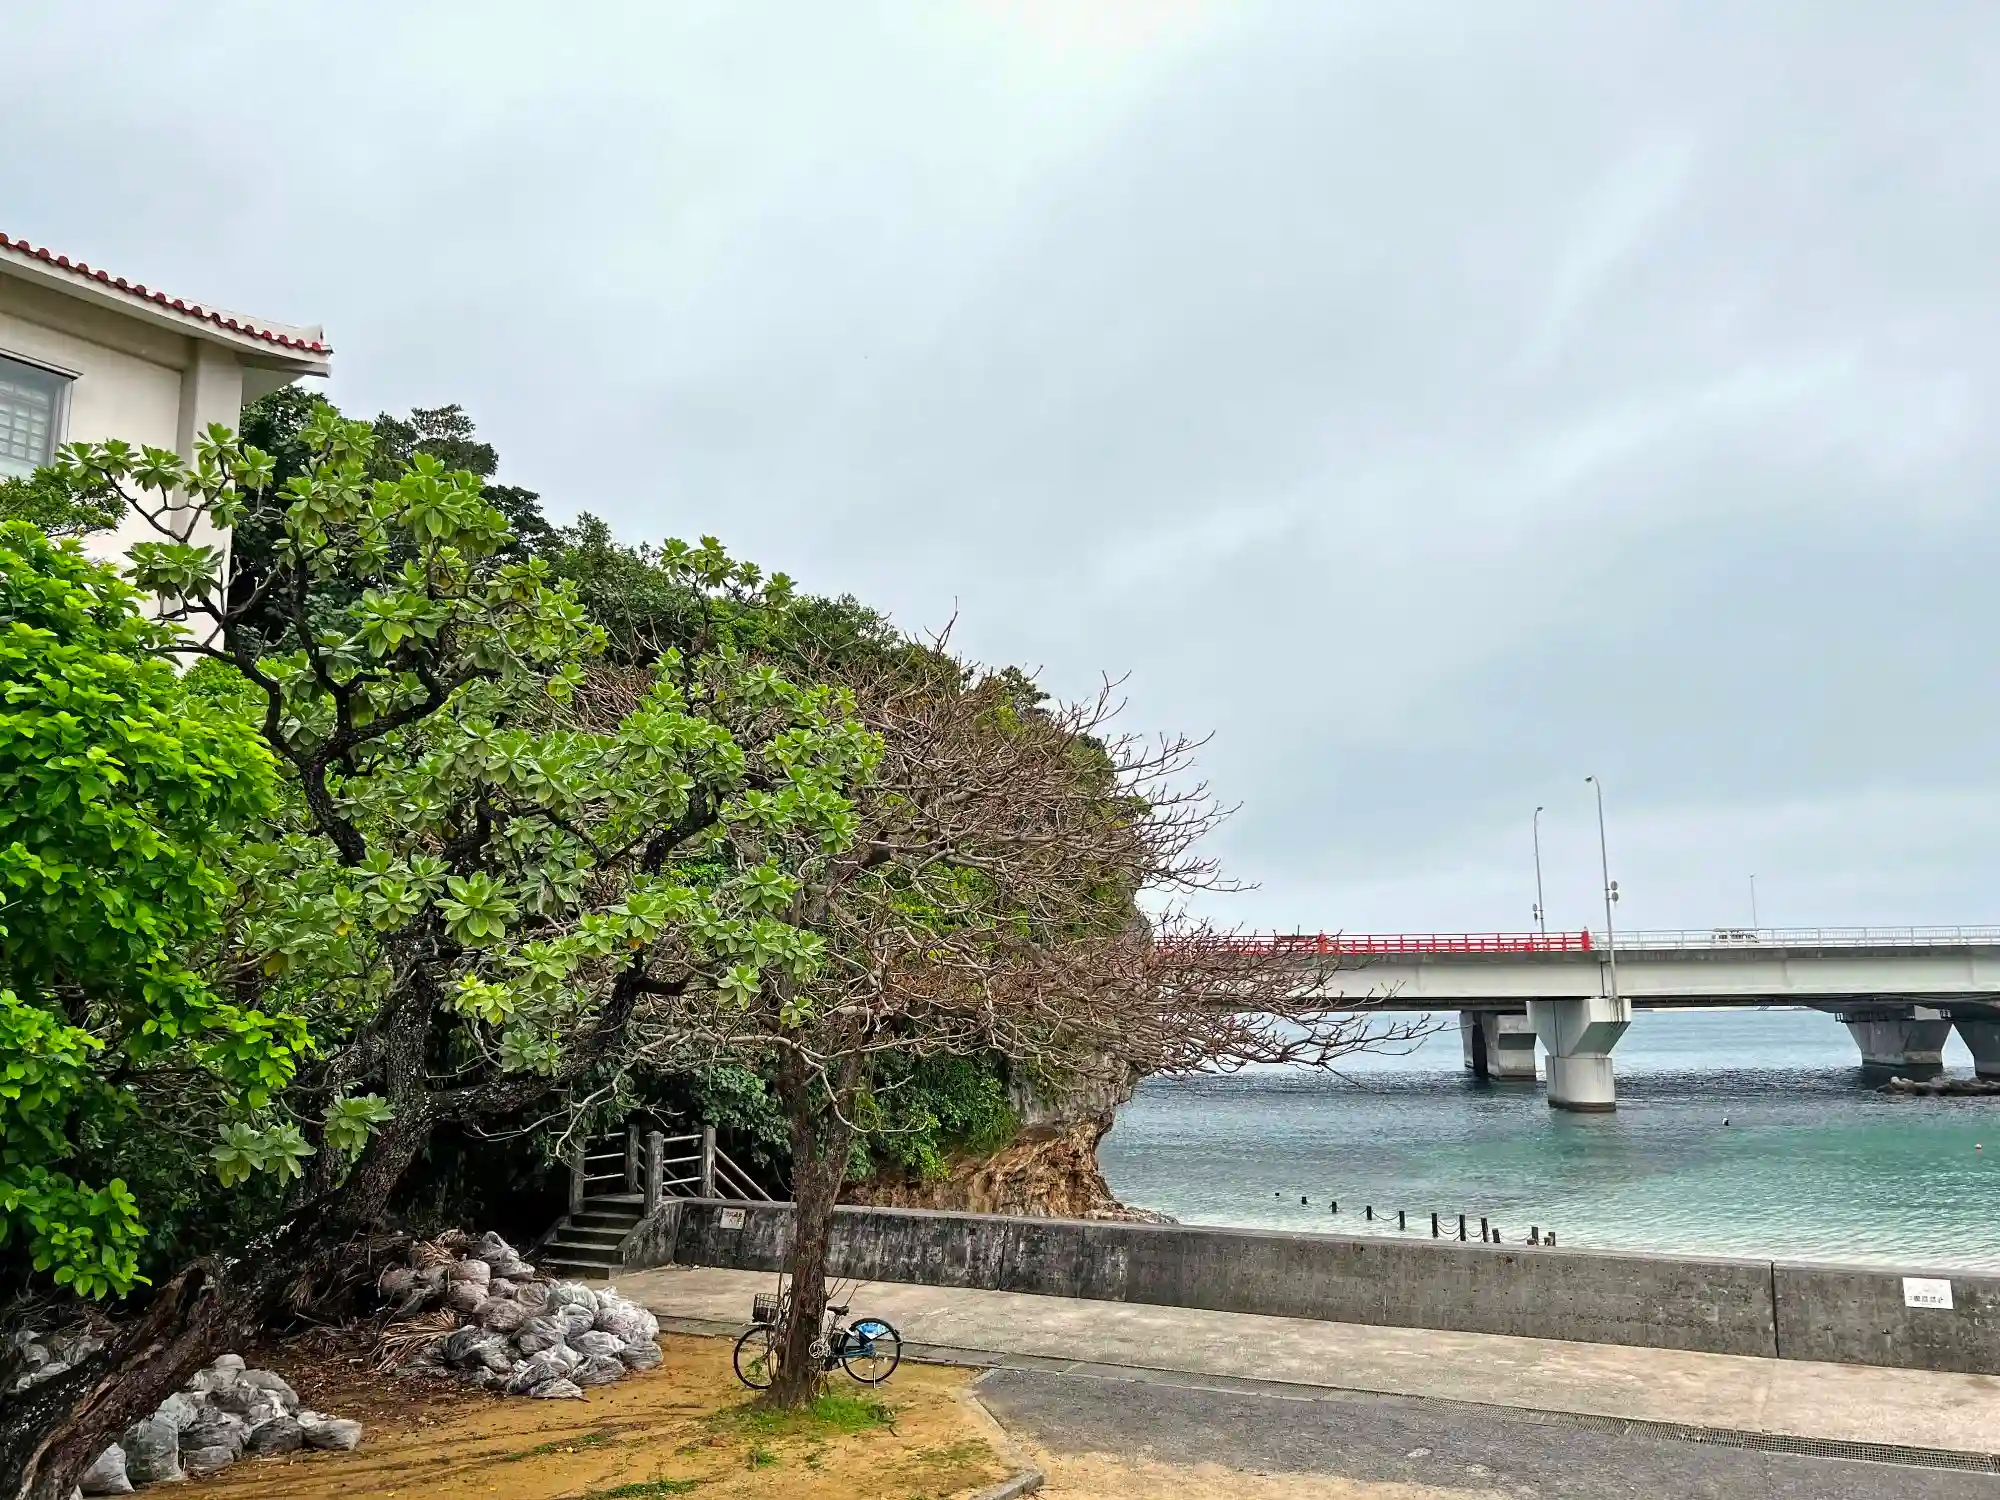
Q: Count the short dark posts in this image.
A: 11